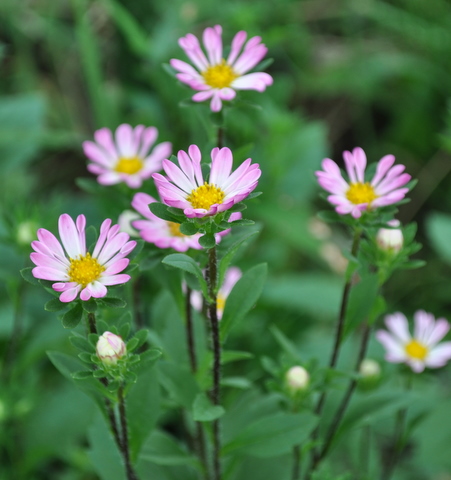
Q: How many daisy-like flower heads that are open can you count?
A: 8